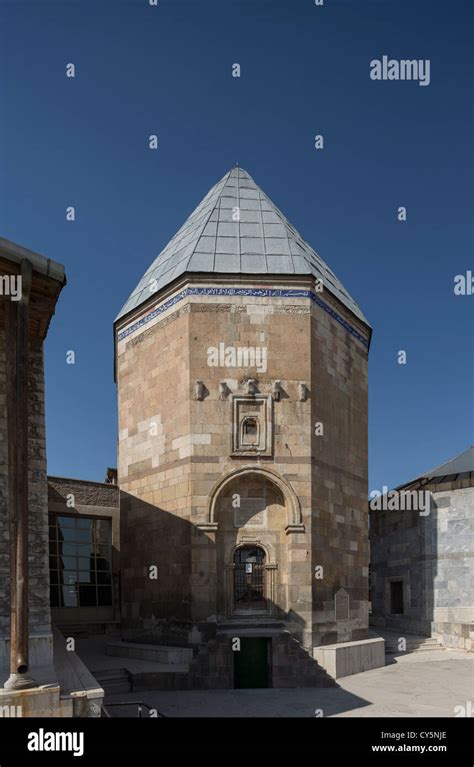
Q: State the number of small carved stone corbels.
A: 5